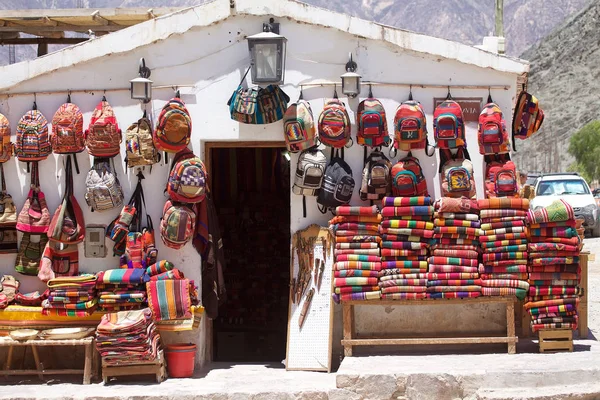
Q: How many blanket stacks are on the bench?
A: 4